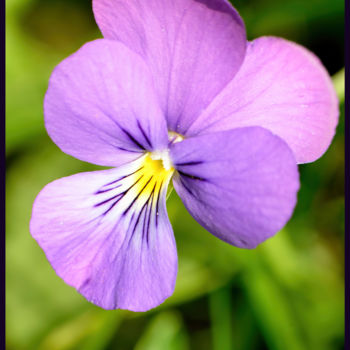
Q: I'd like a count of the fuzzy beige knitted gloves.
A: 0